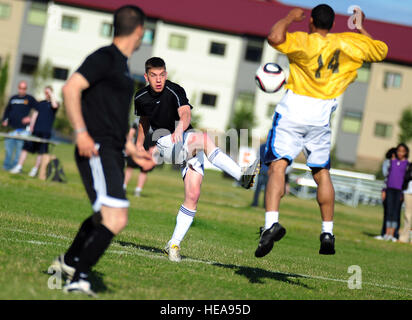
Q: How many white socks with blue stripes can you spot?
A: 2